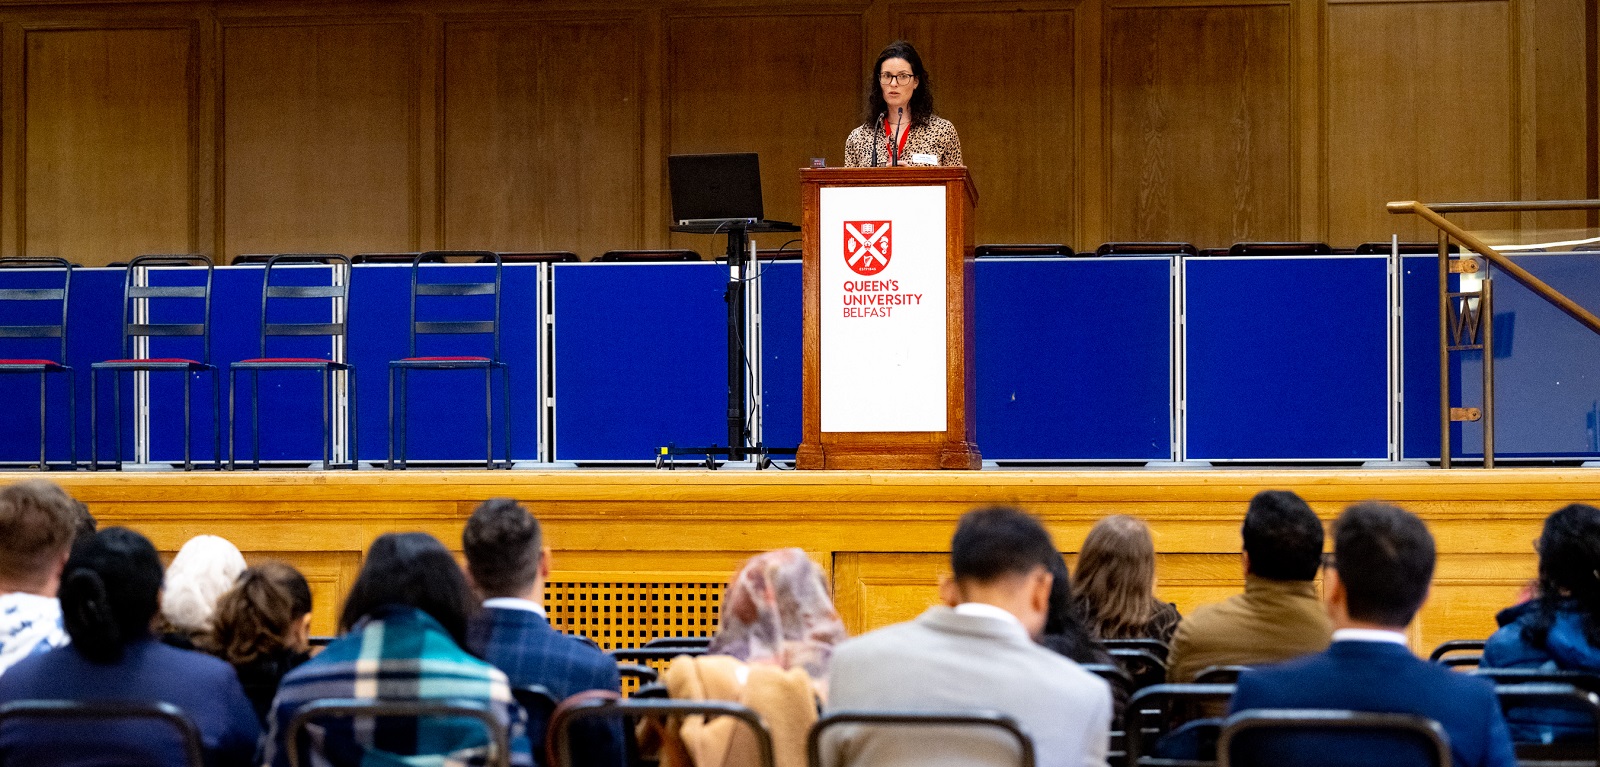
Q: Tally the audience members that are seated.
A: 14